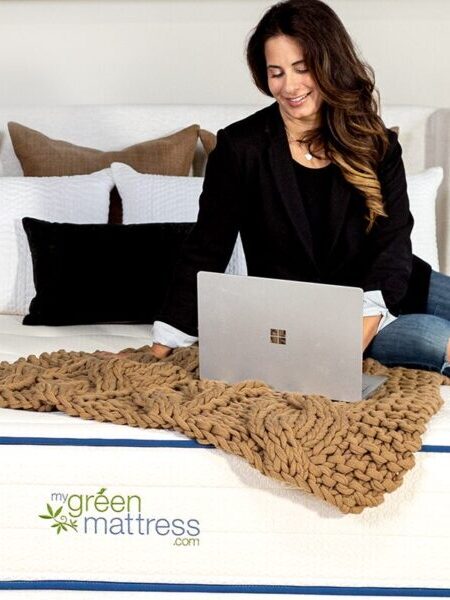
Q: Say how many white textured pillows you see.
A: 3